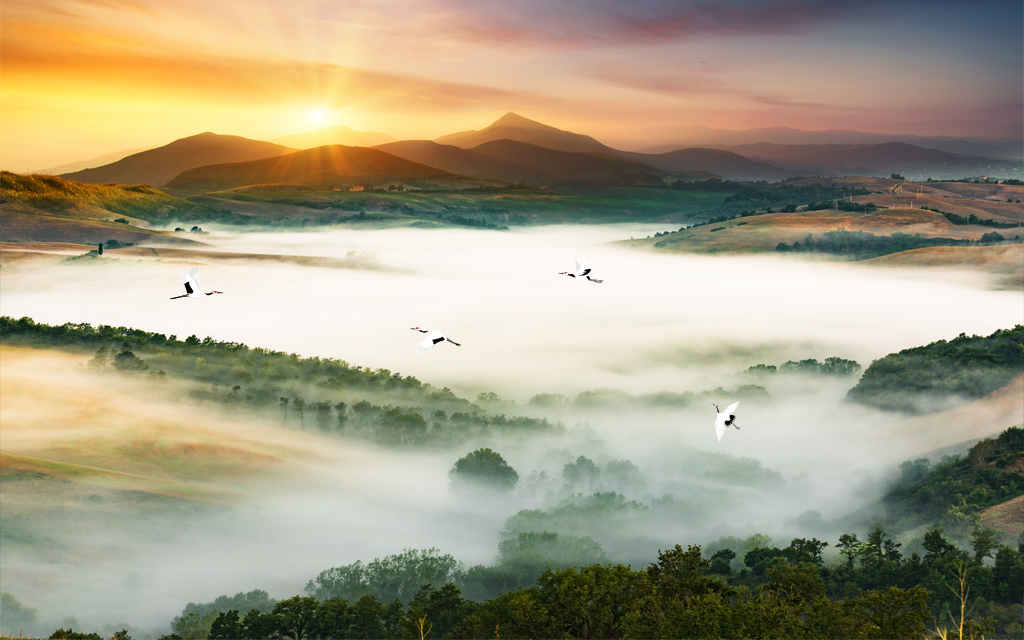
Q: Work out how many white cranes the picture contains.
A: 4